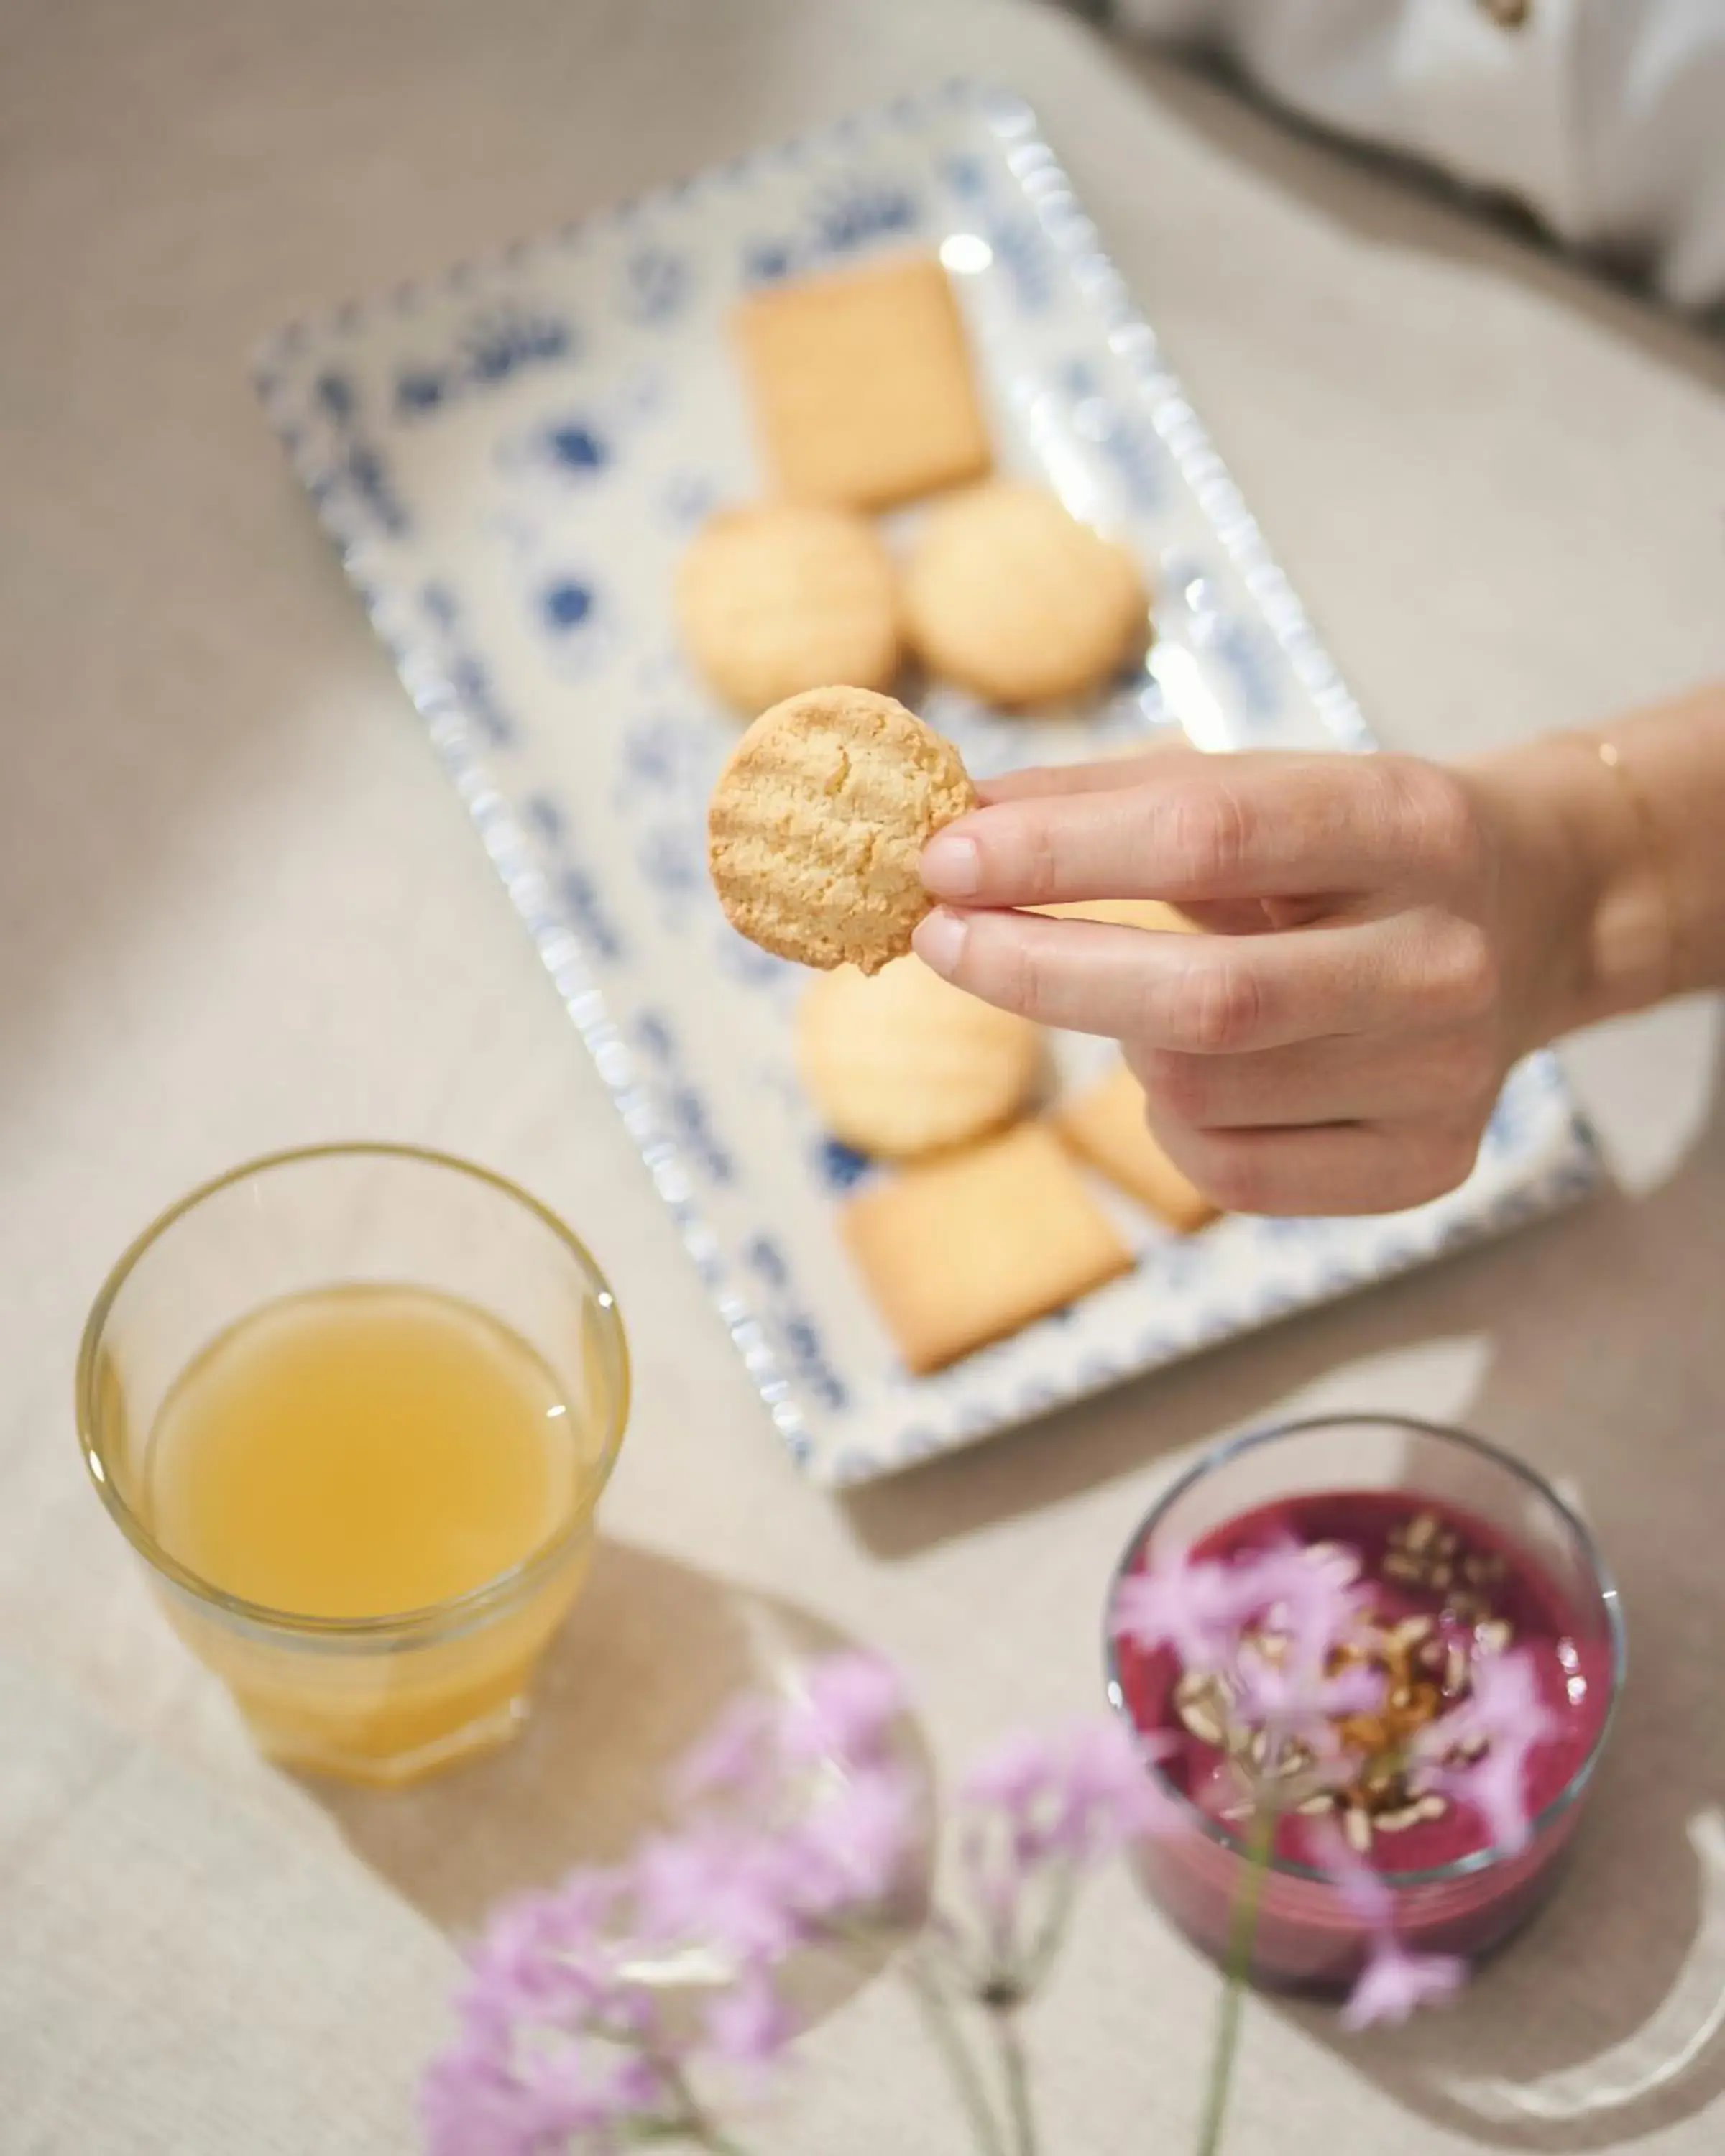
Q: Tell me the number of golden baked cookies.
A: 8